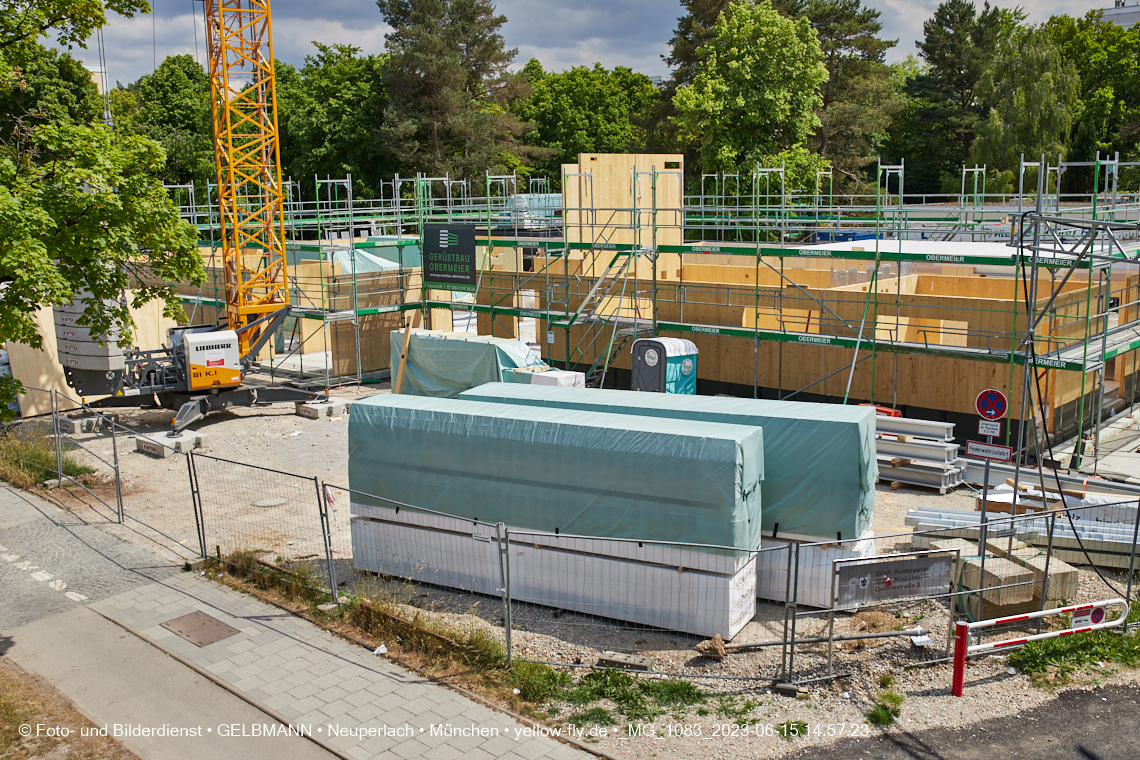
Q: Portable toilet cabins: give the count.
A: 1